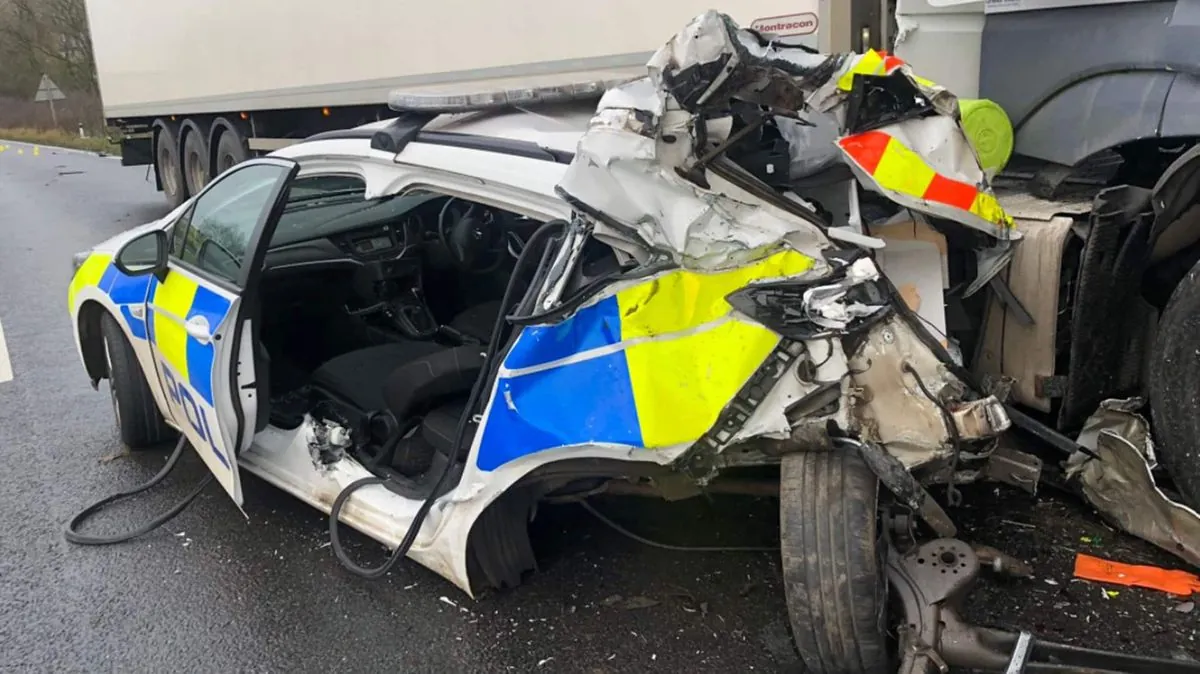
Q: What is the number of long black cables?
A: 2